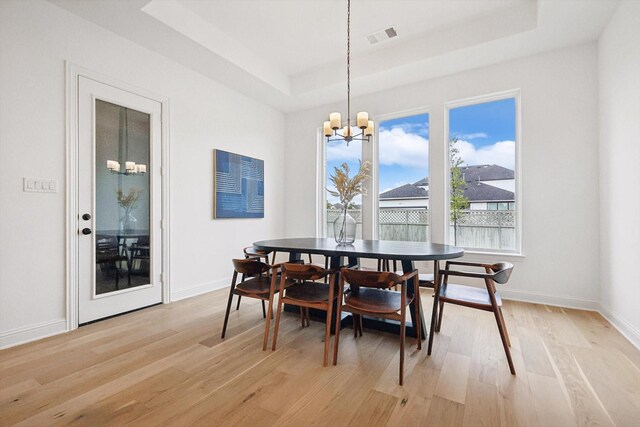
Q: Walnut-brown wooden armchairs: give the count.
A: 8